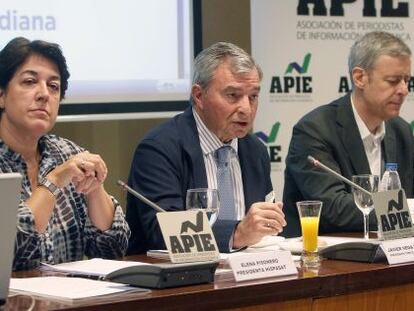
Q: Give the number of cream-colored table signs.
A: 2